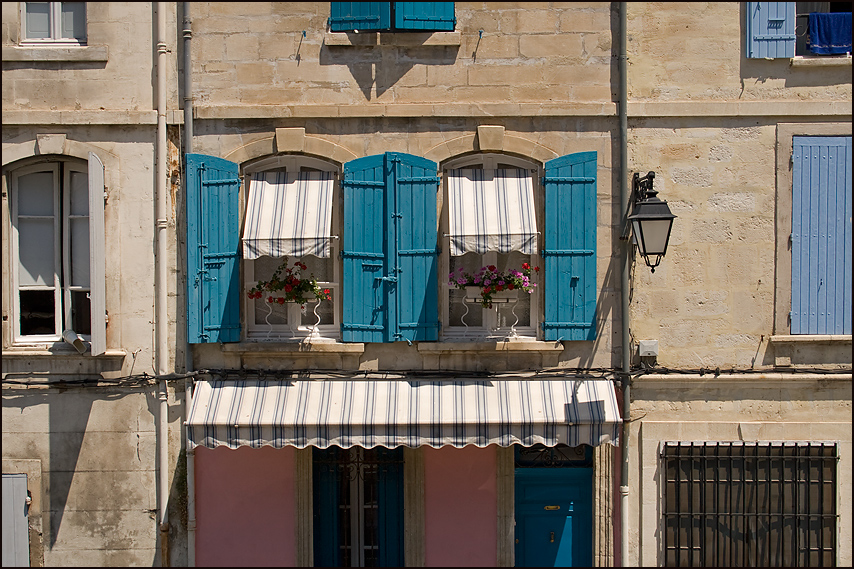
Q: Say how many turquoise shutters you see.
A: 6